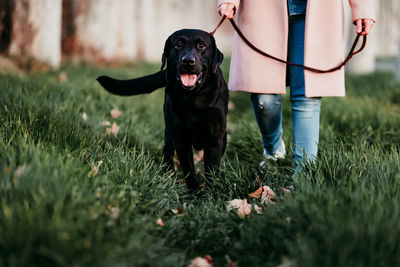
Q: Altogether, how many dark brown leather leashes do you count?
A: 1